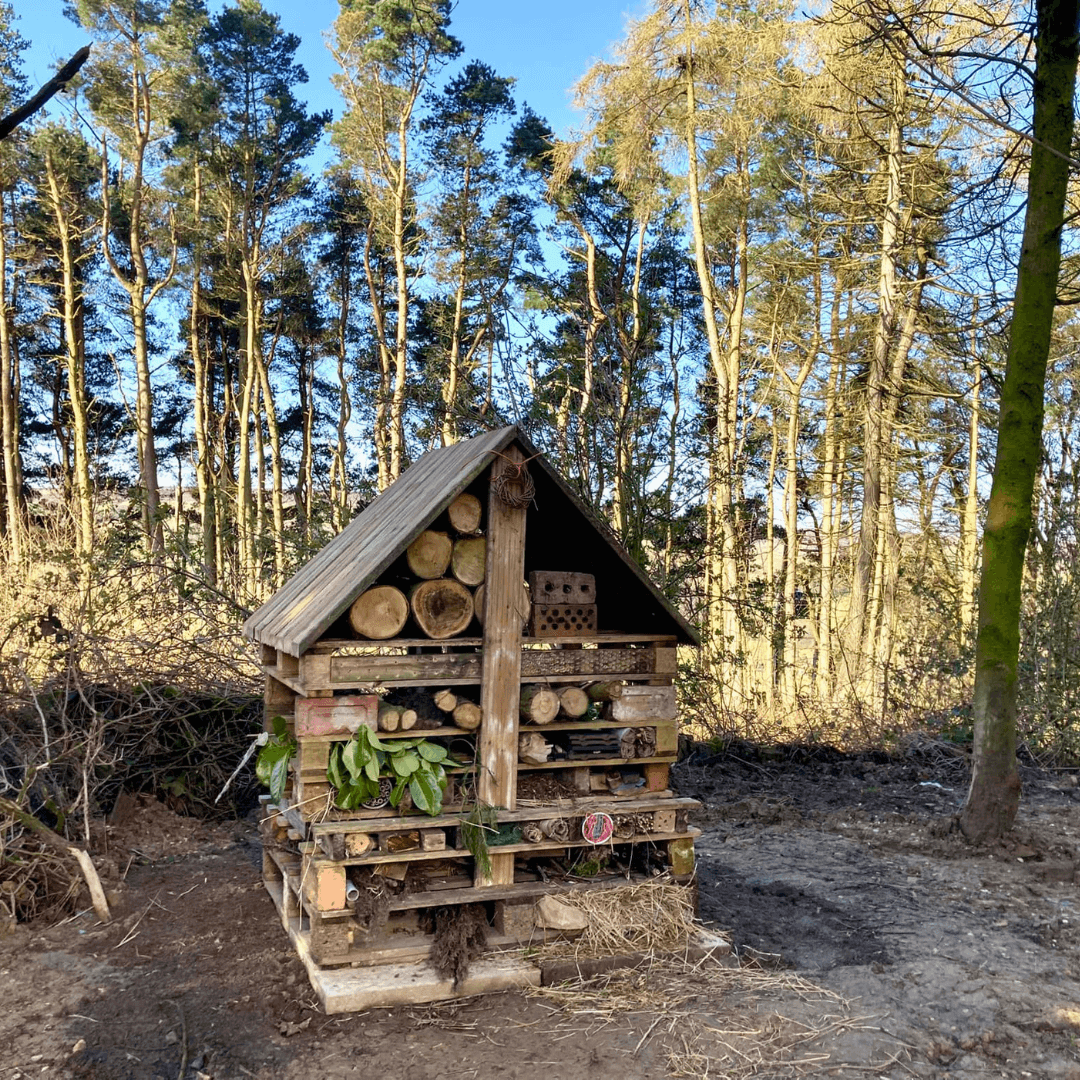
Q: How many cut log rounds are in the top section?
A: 6